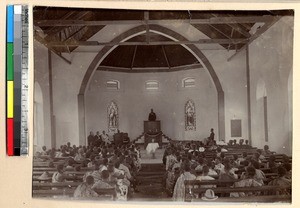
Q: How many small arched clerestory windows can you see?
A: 3